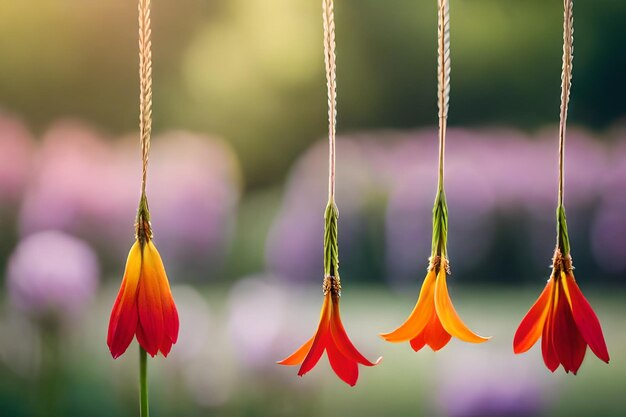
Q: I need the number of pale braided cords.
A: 4